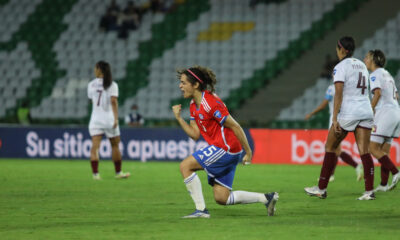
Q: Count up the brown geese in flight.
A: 0